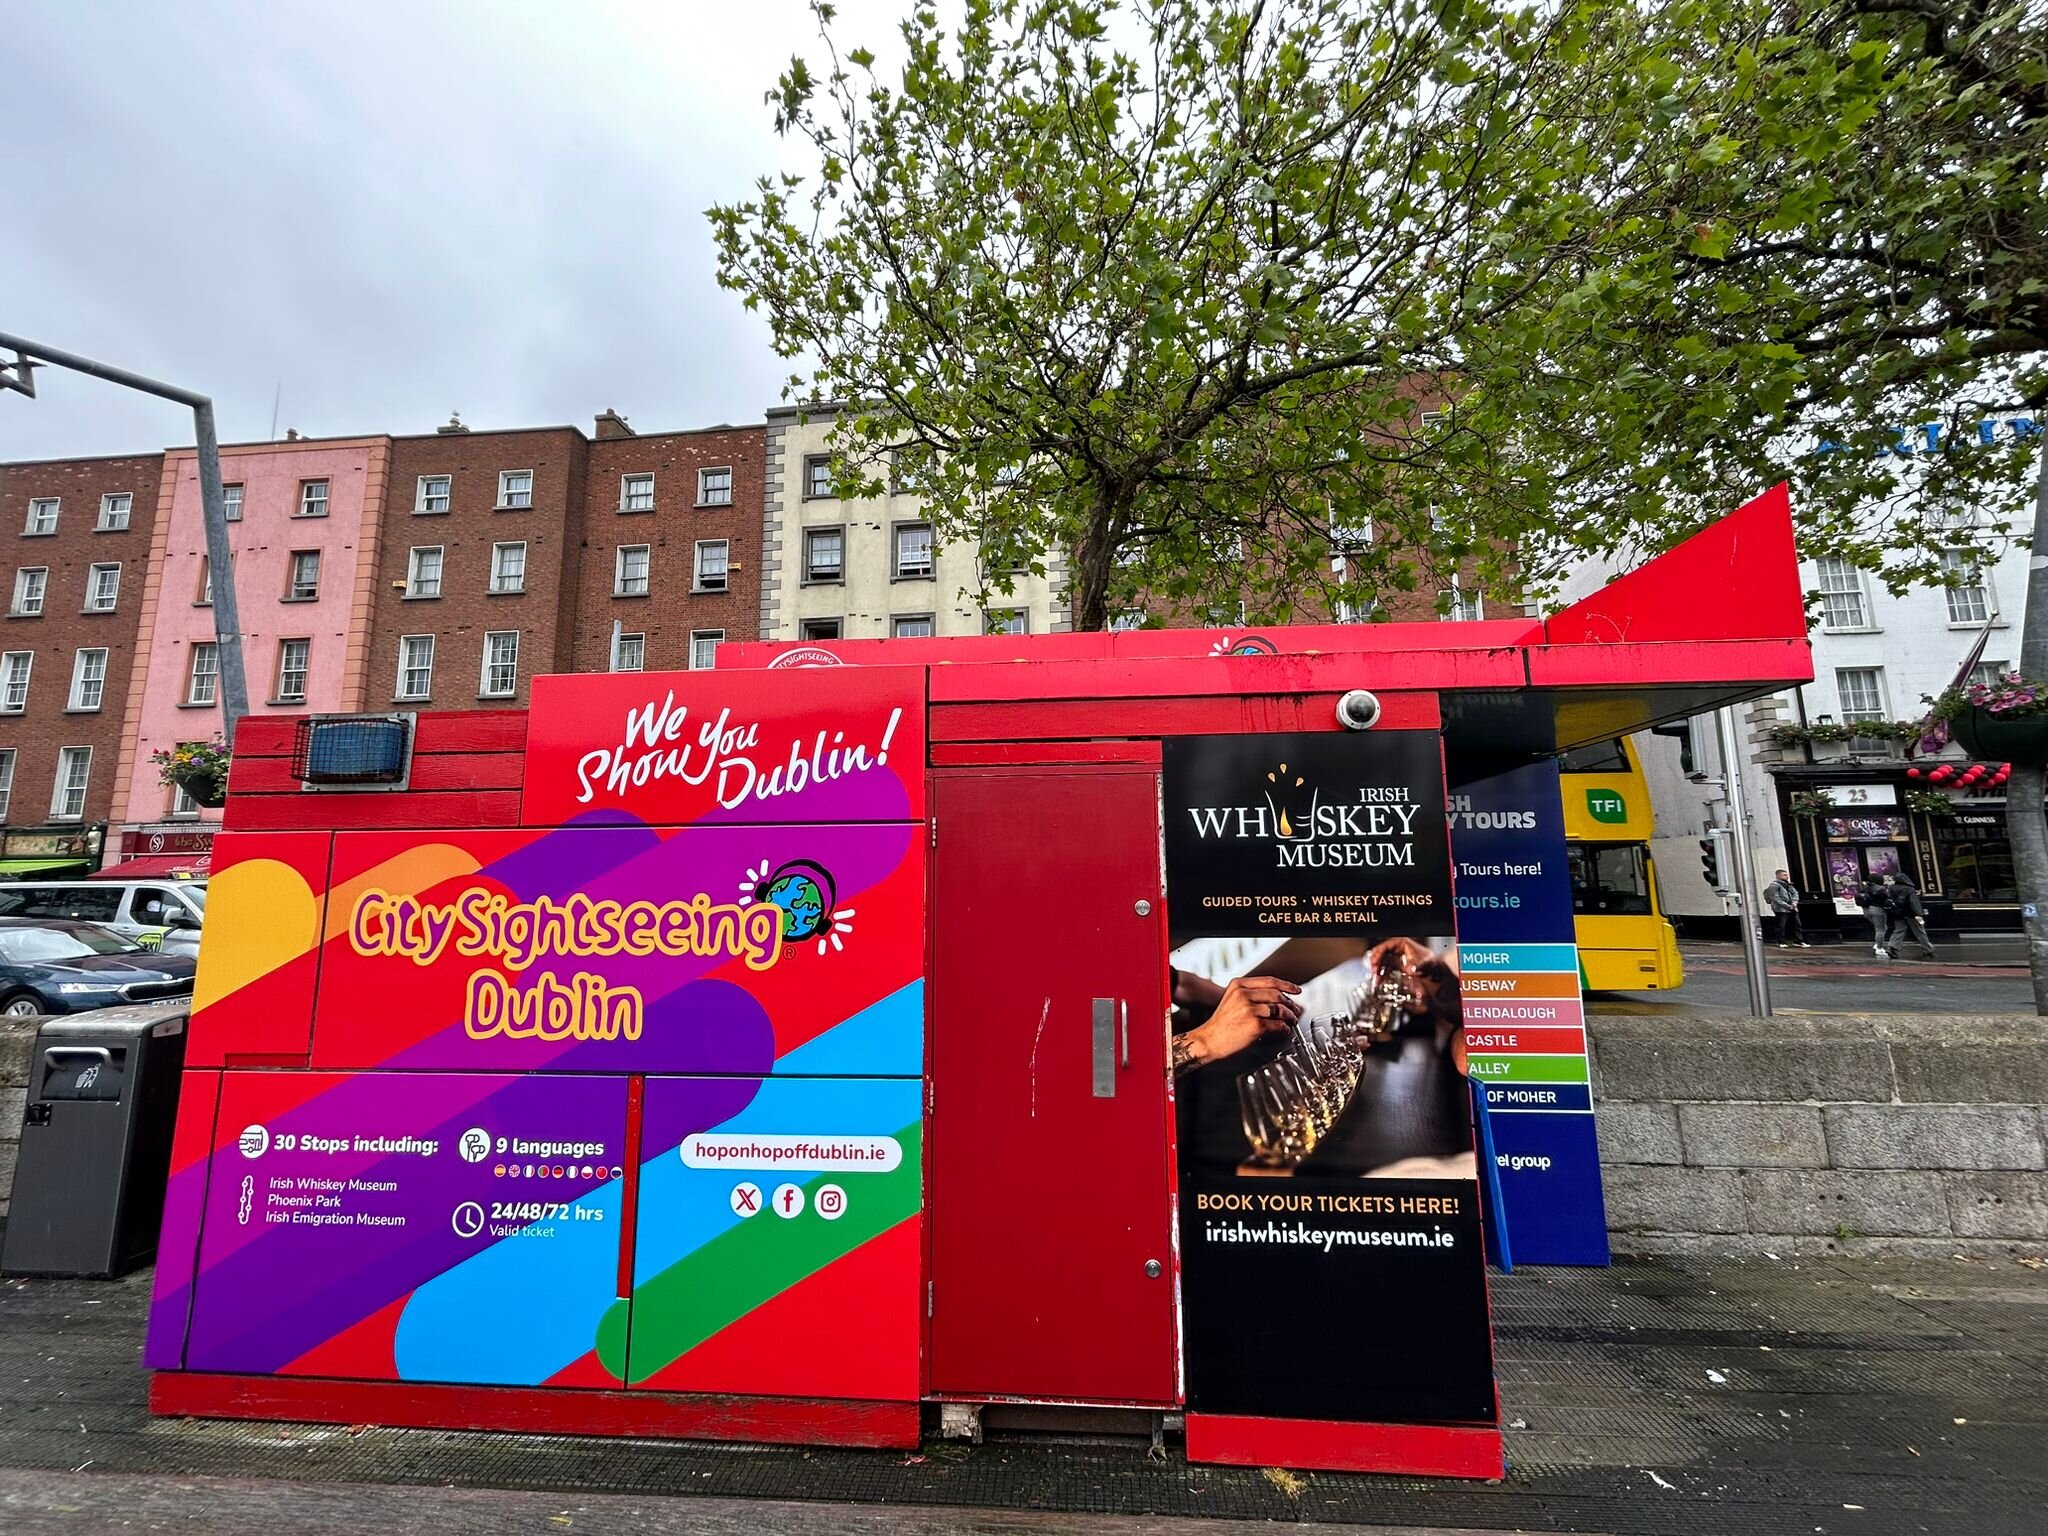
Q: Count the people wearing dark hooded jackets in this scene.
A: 2